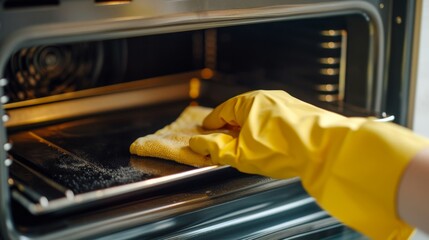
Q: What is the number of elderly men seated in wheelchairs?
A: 0